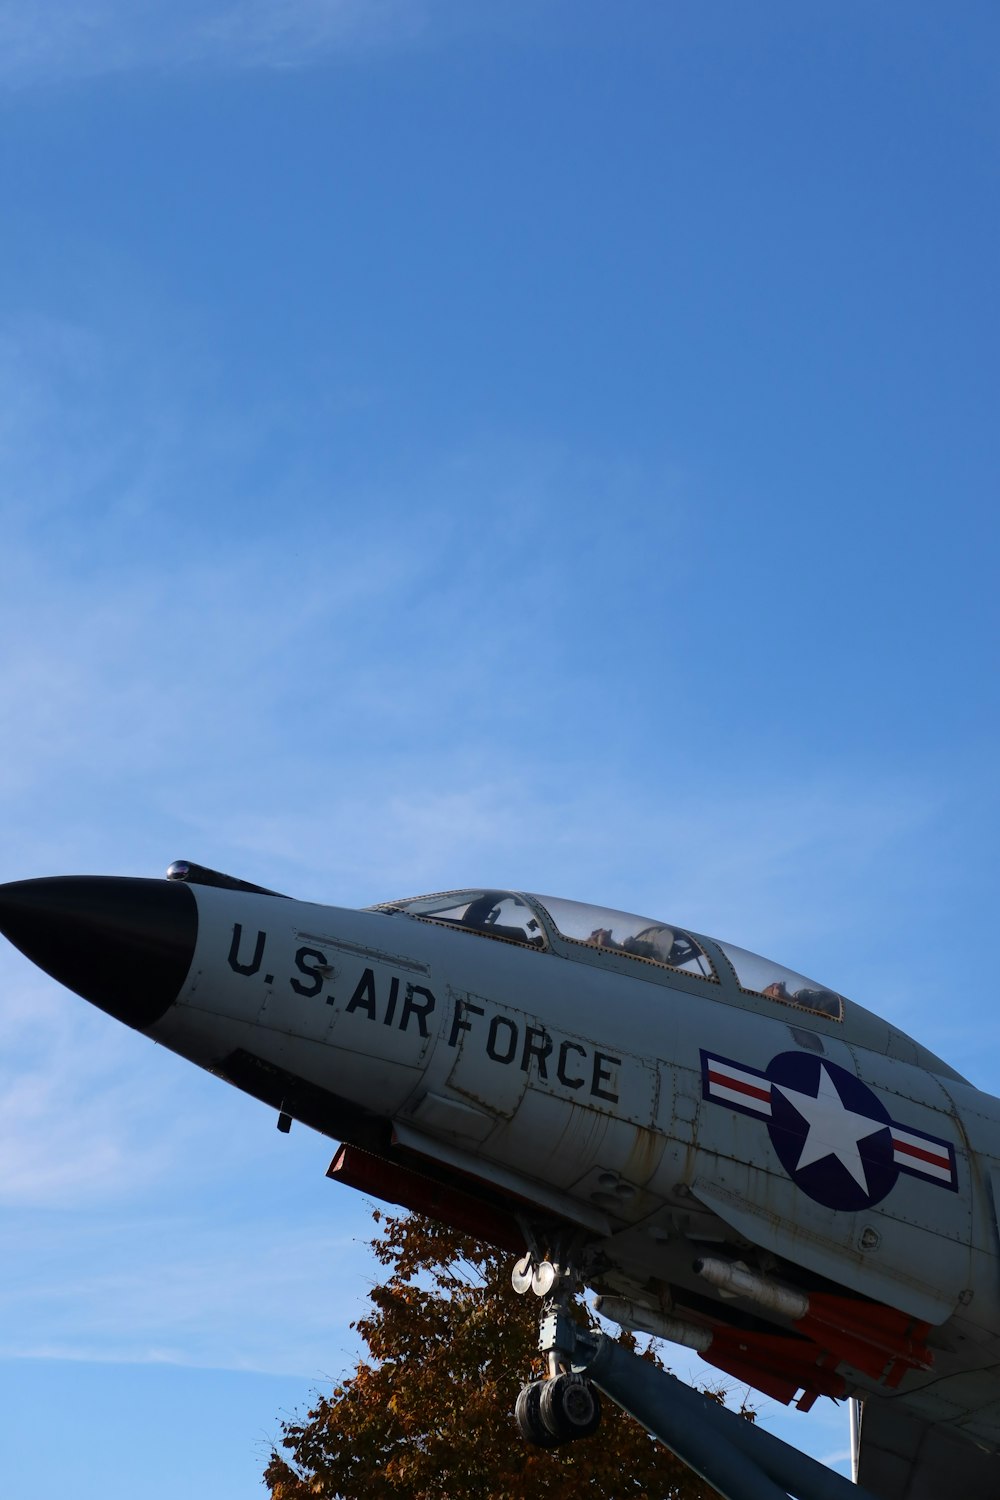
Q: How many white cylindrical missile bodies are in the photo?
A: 2